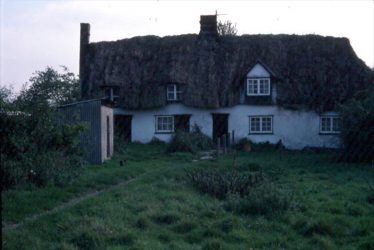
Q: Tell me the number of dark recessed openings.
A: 3